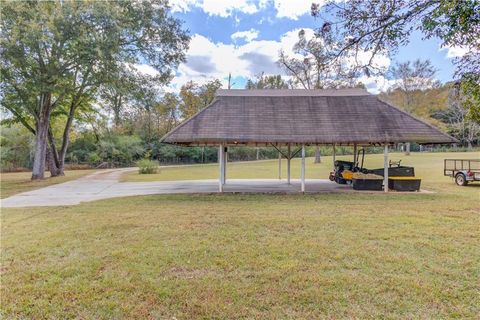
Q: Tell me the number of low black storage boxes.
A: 2